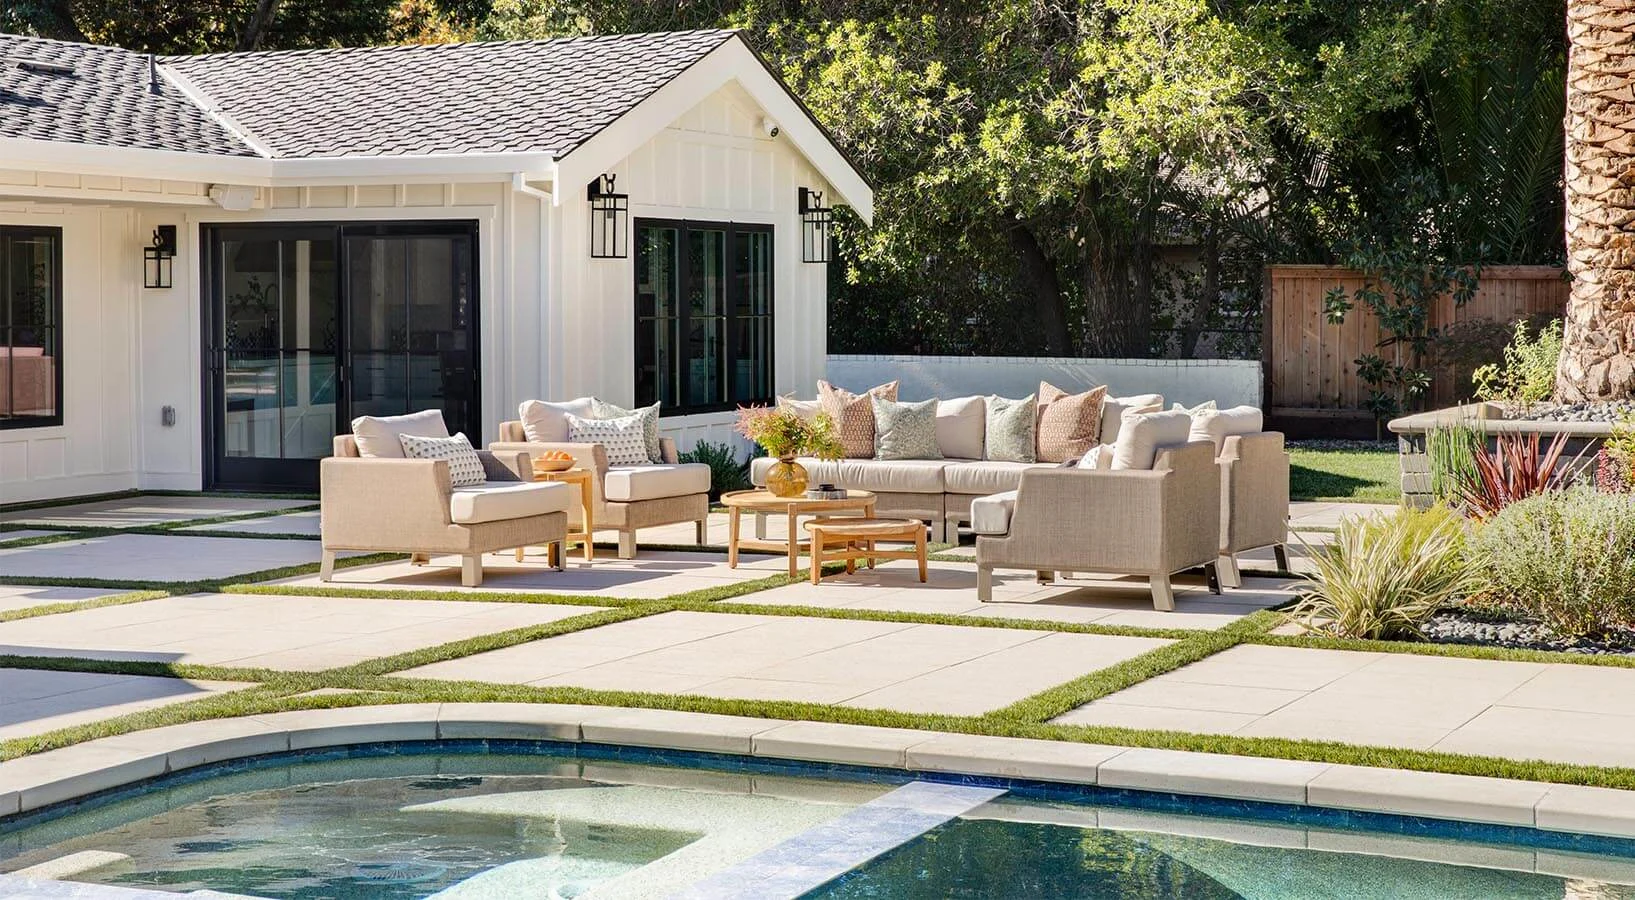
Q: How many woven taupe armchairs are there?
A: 4